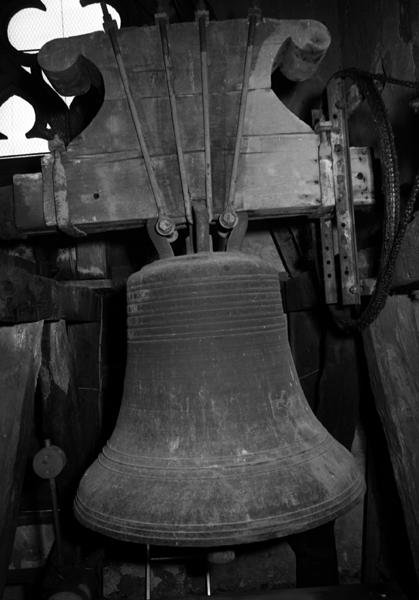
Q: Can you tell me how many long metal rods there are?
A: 4